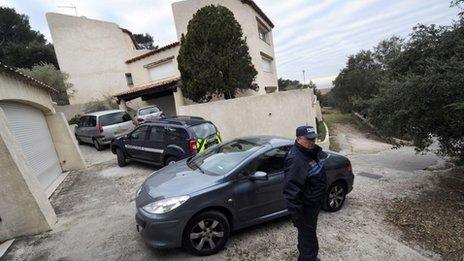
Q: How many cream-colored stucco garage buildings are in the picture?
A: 1